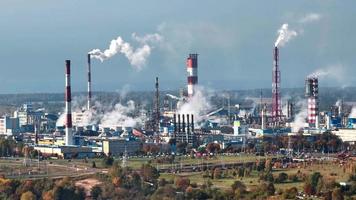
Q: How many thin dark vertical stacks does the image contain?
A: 5